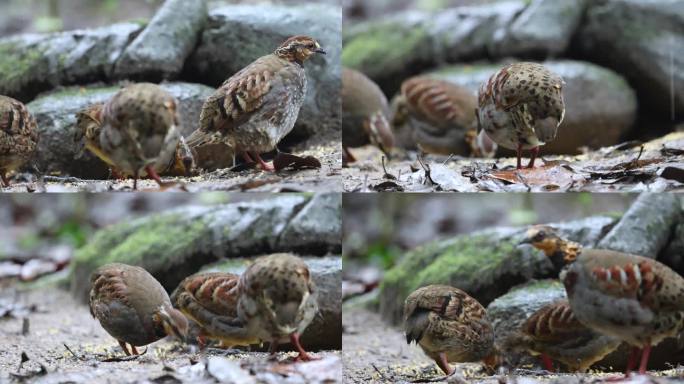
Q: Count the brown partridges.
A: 13